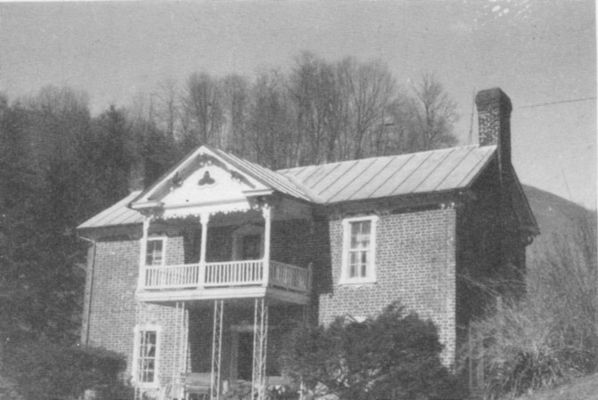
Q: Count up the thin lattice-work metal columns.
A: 3